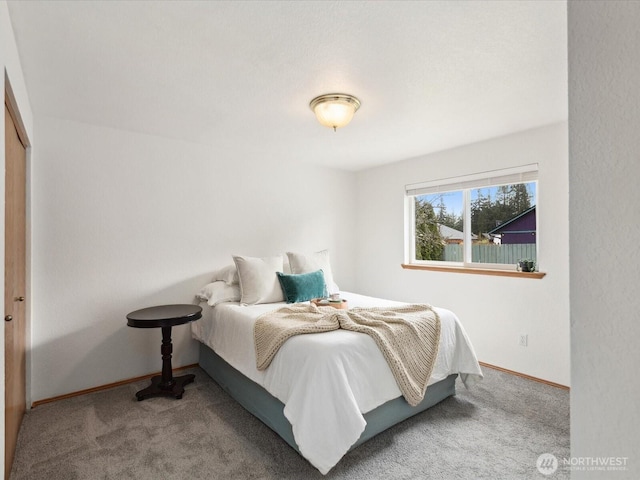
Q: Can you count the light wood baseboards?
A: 2